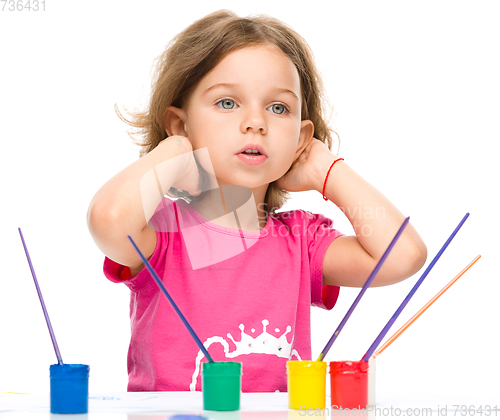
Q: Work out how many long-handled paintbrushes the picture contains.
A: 5